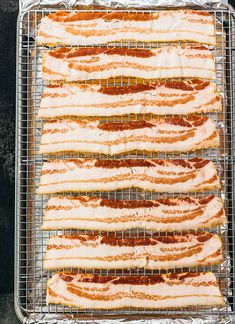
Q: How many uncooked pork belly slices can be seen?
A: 8